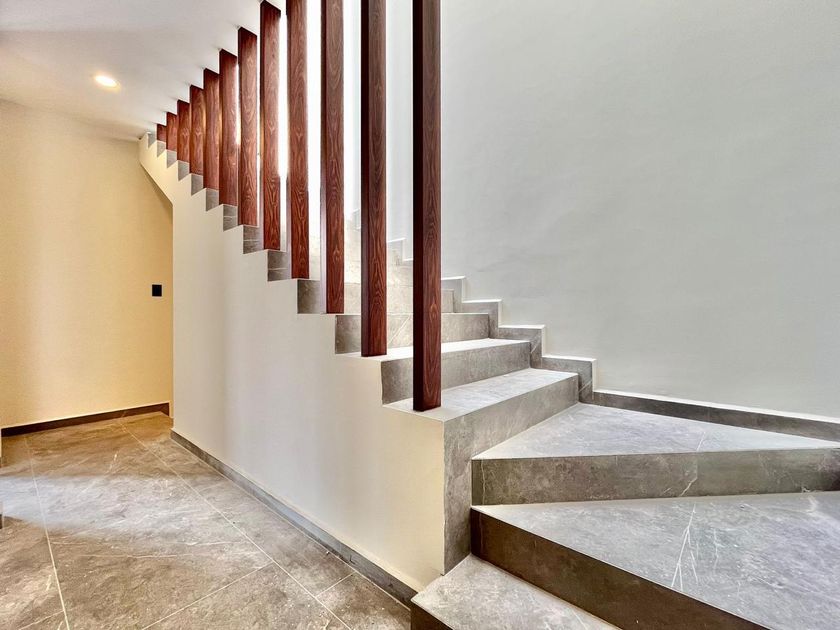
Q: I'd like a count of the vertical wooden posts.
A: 12